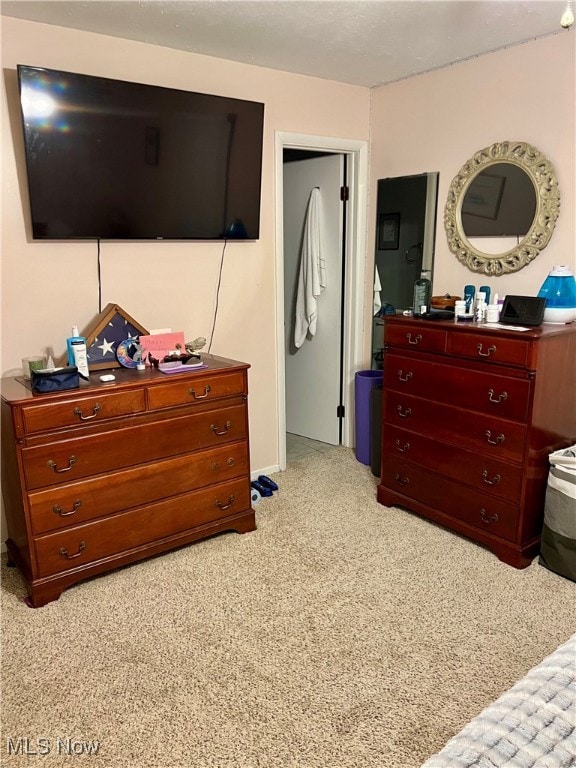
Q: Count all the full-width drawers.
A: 7